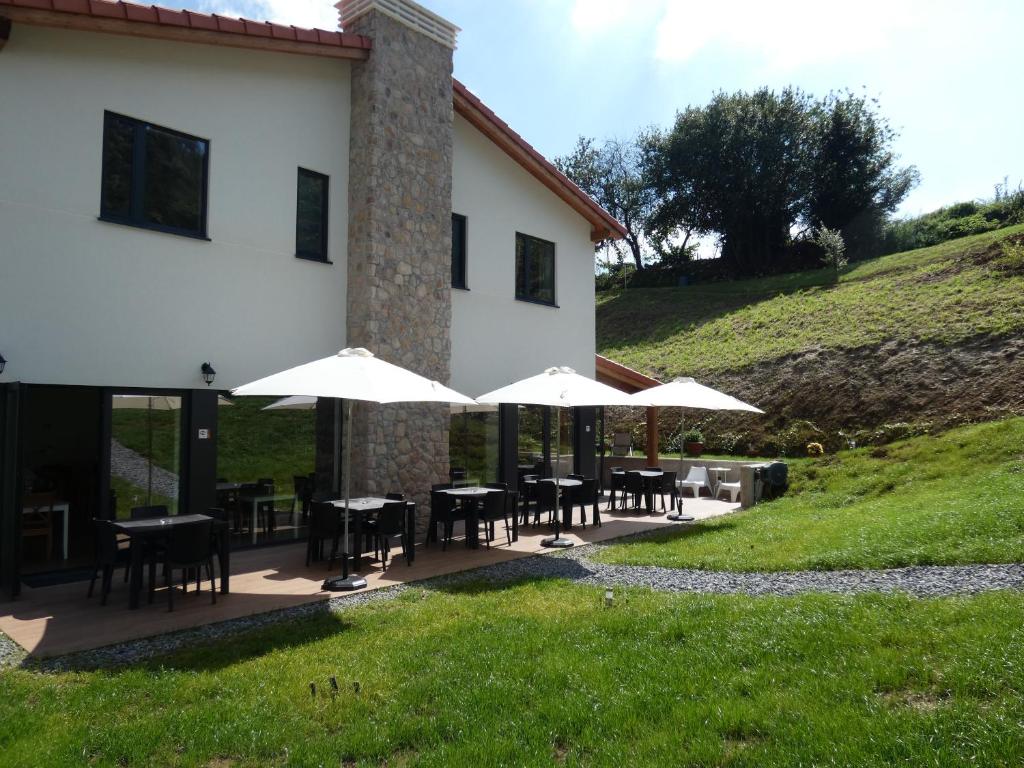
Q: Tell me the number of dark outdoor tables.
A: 5